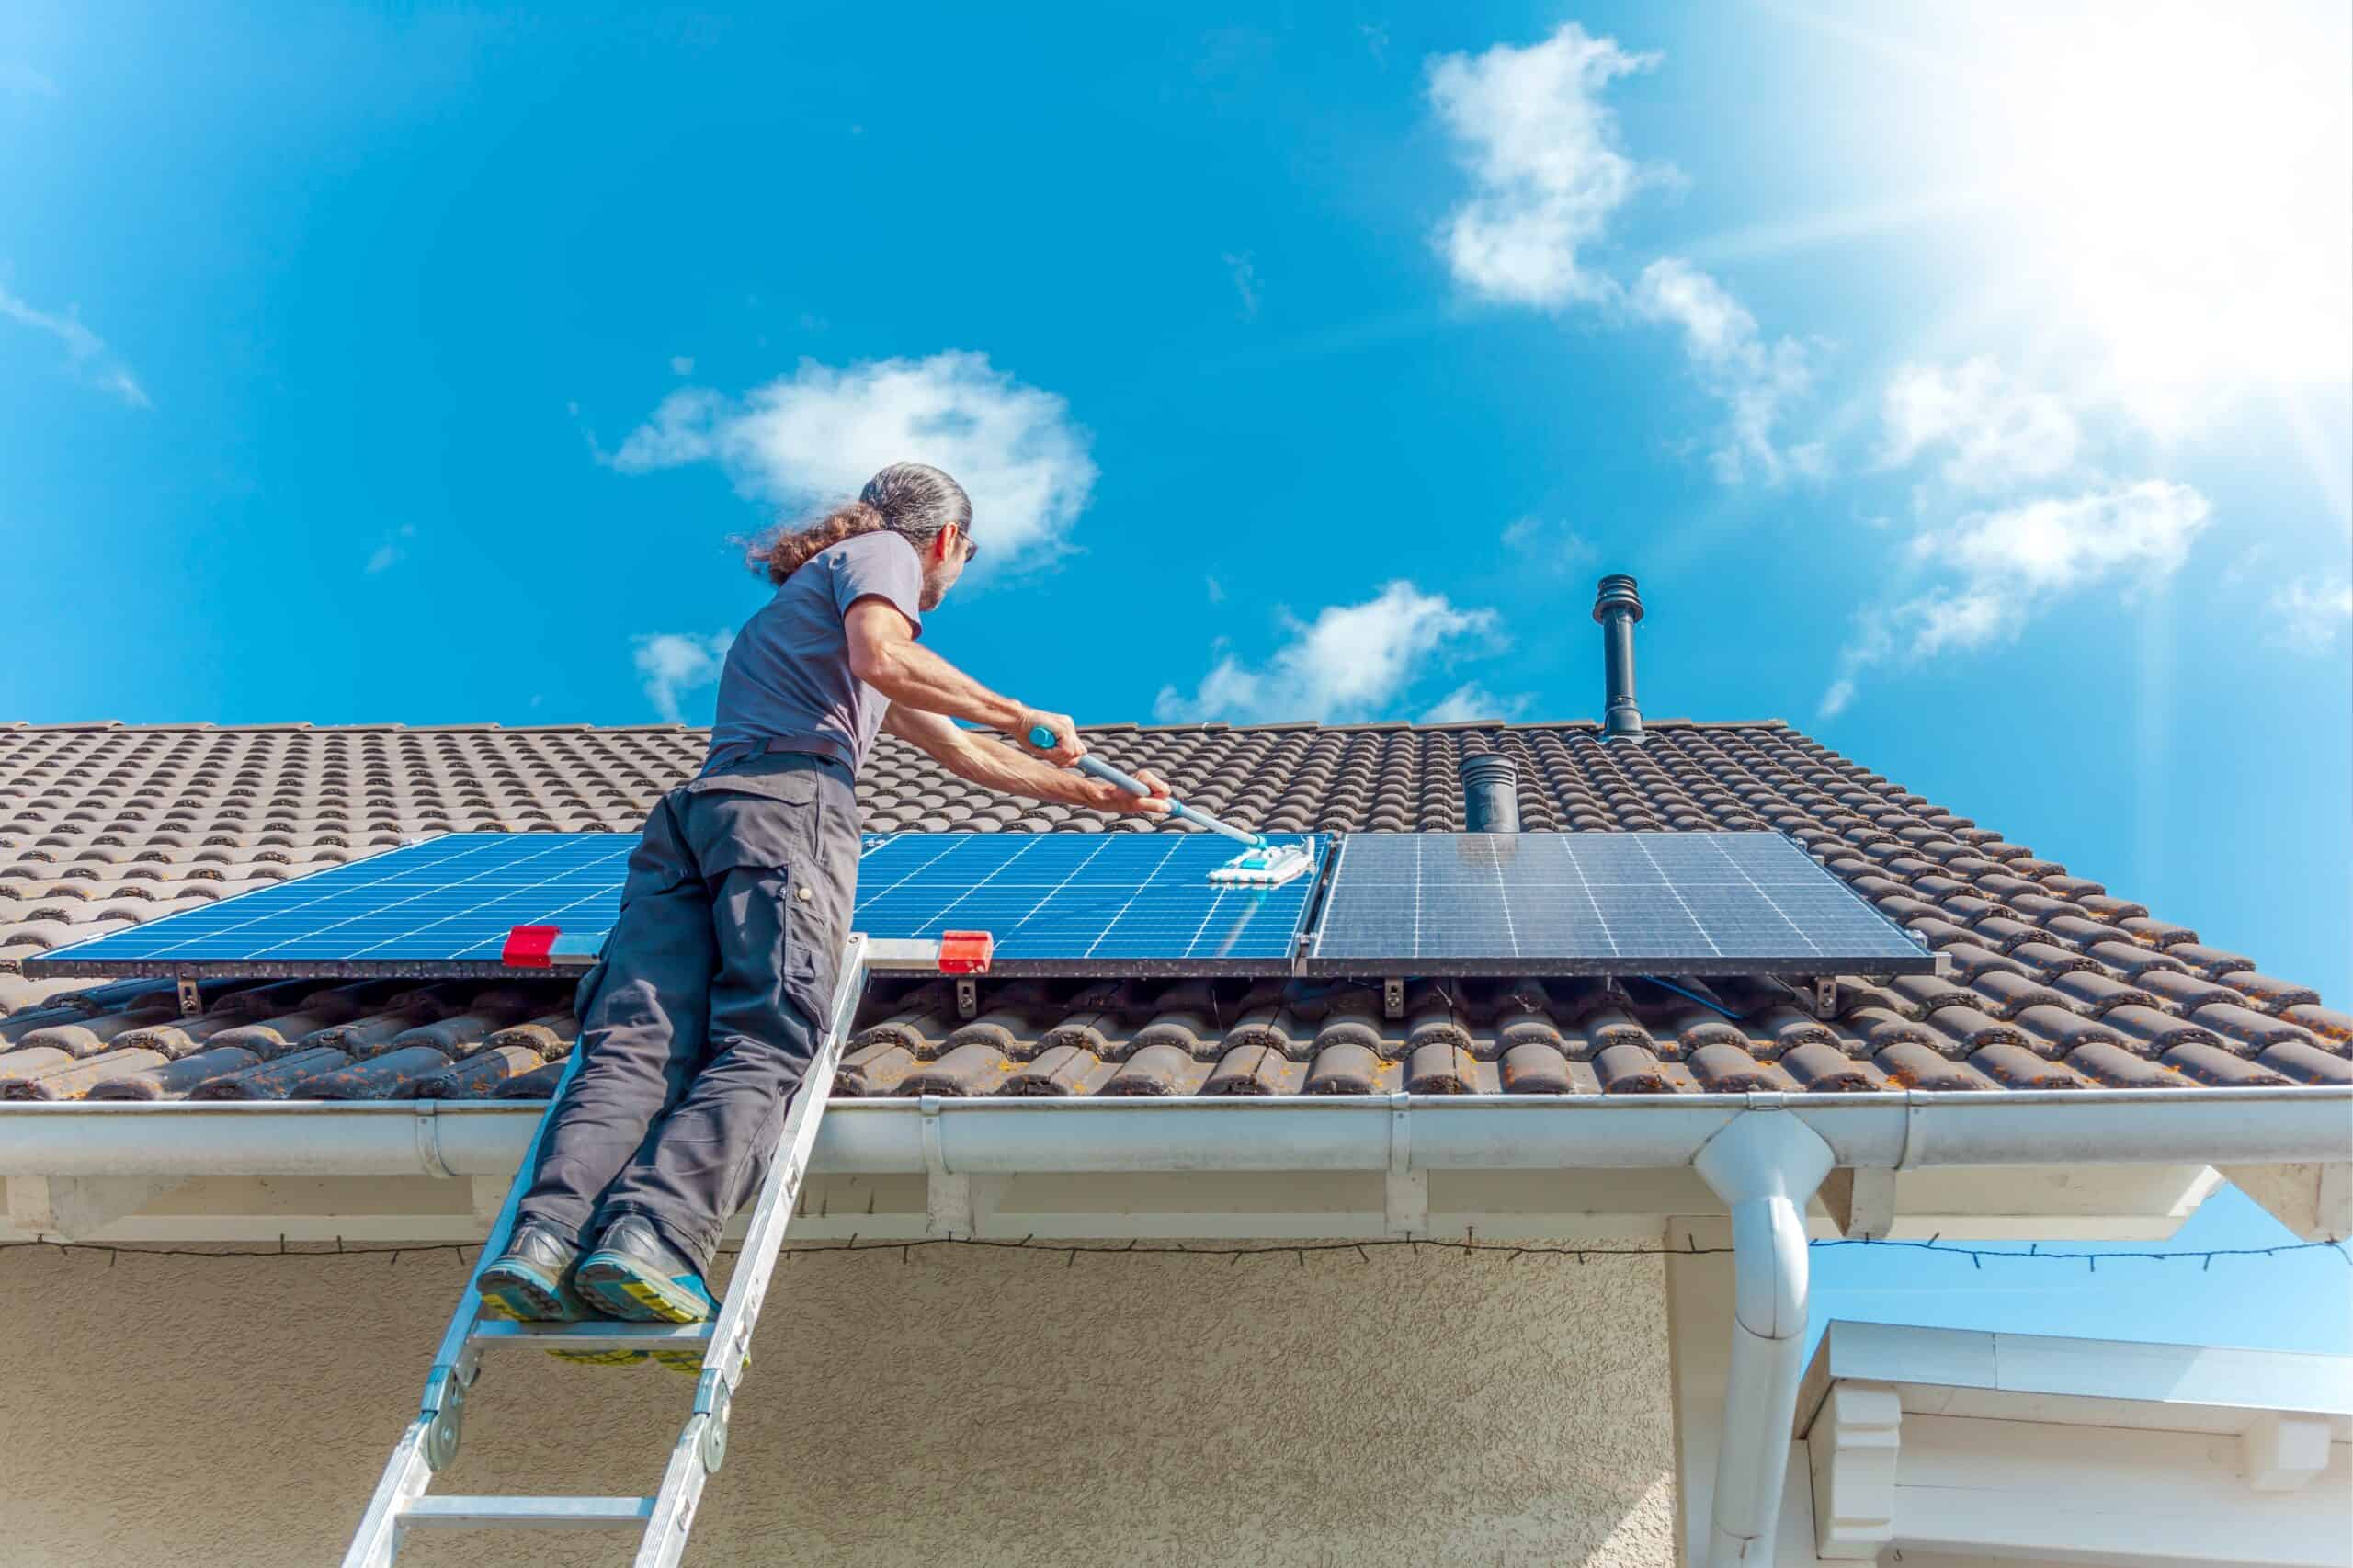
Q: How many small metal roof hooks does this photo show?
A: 4